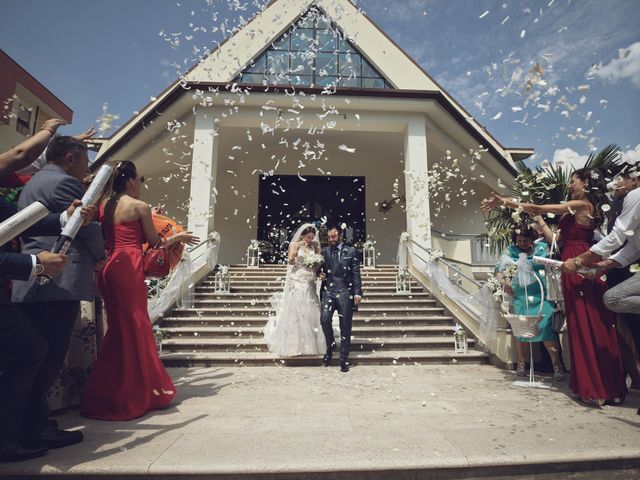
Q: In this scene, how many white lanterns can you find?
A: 6